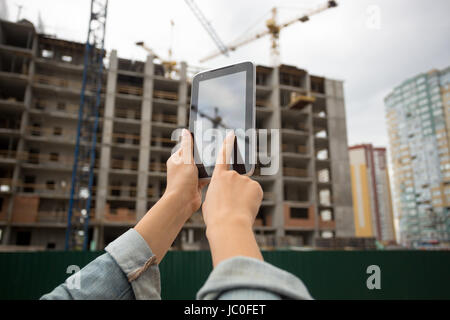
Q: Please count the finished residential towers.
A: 2